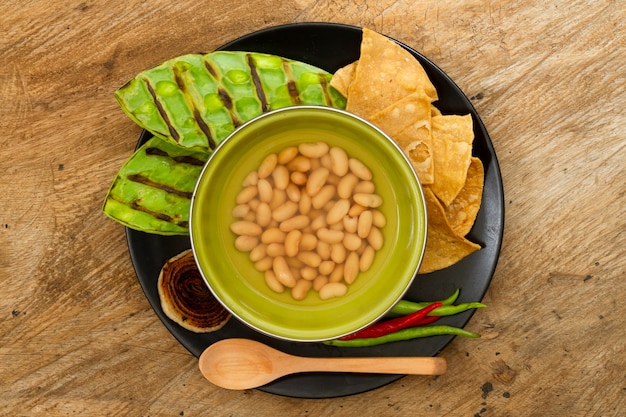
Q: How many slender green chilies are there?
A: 3